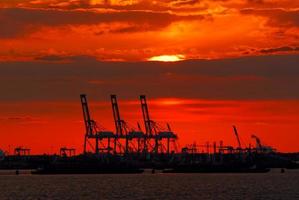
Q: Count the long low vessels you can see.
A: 2